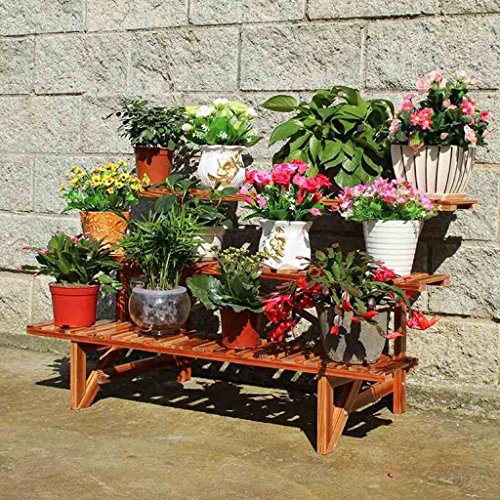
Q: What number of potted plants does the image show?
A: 12